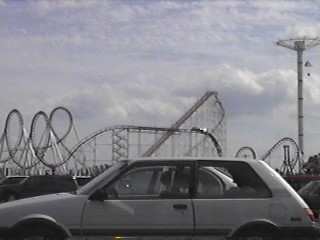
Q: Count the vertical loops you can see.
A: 3